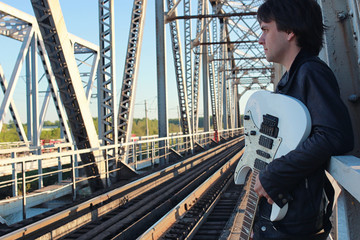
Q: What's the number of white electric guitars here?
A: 1